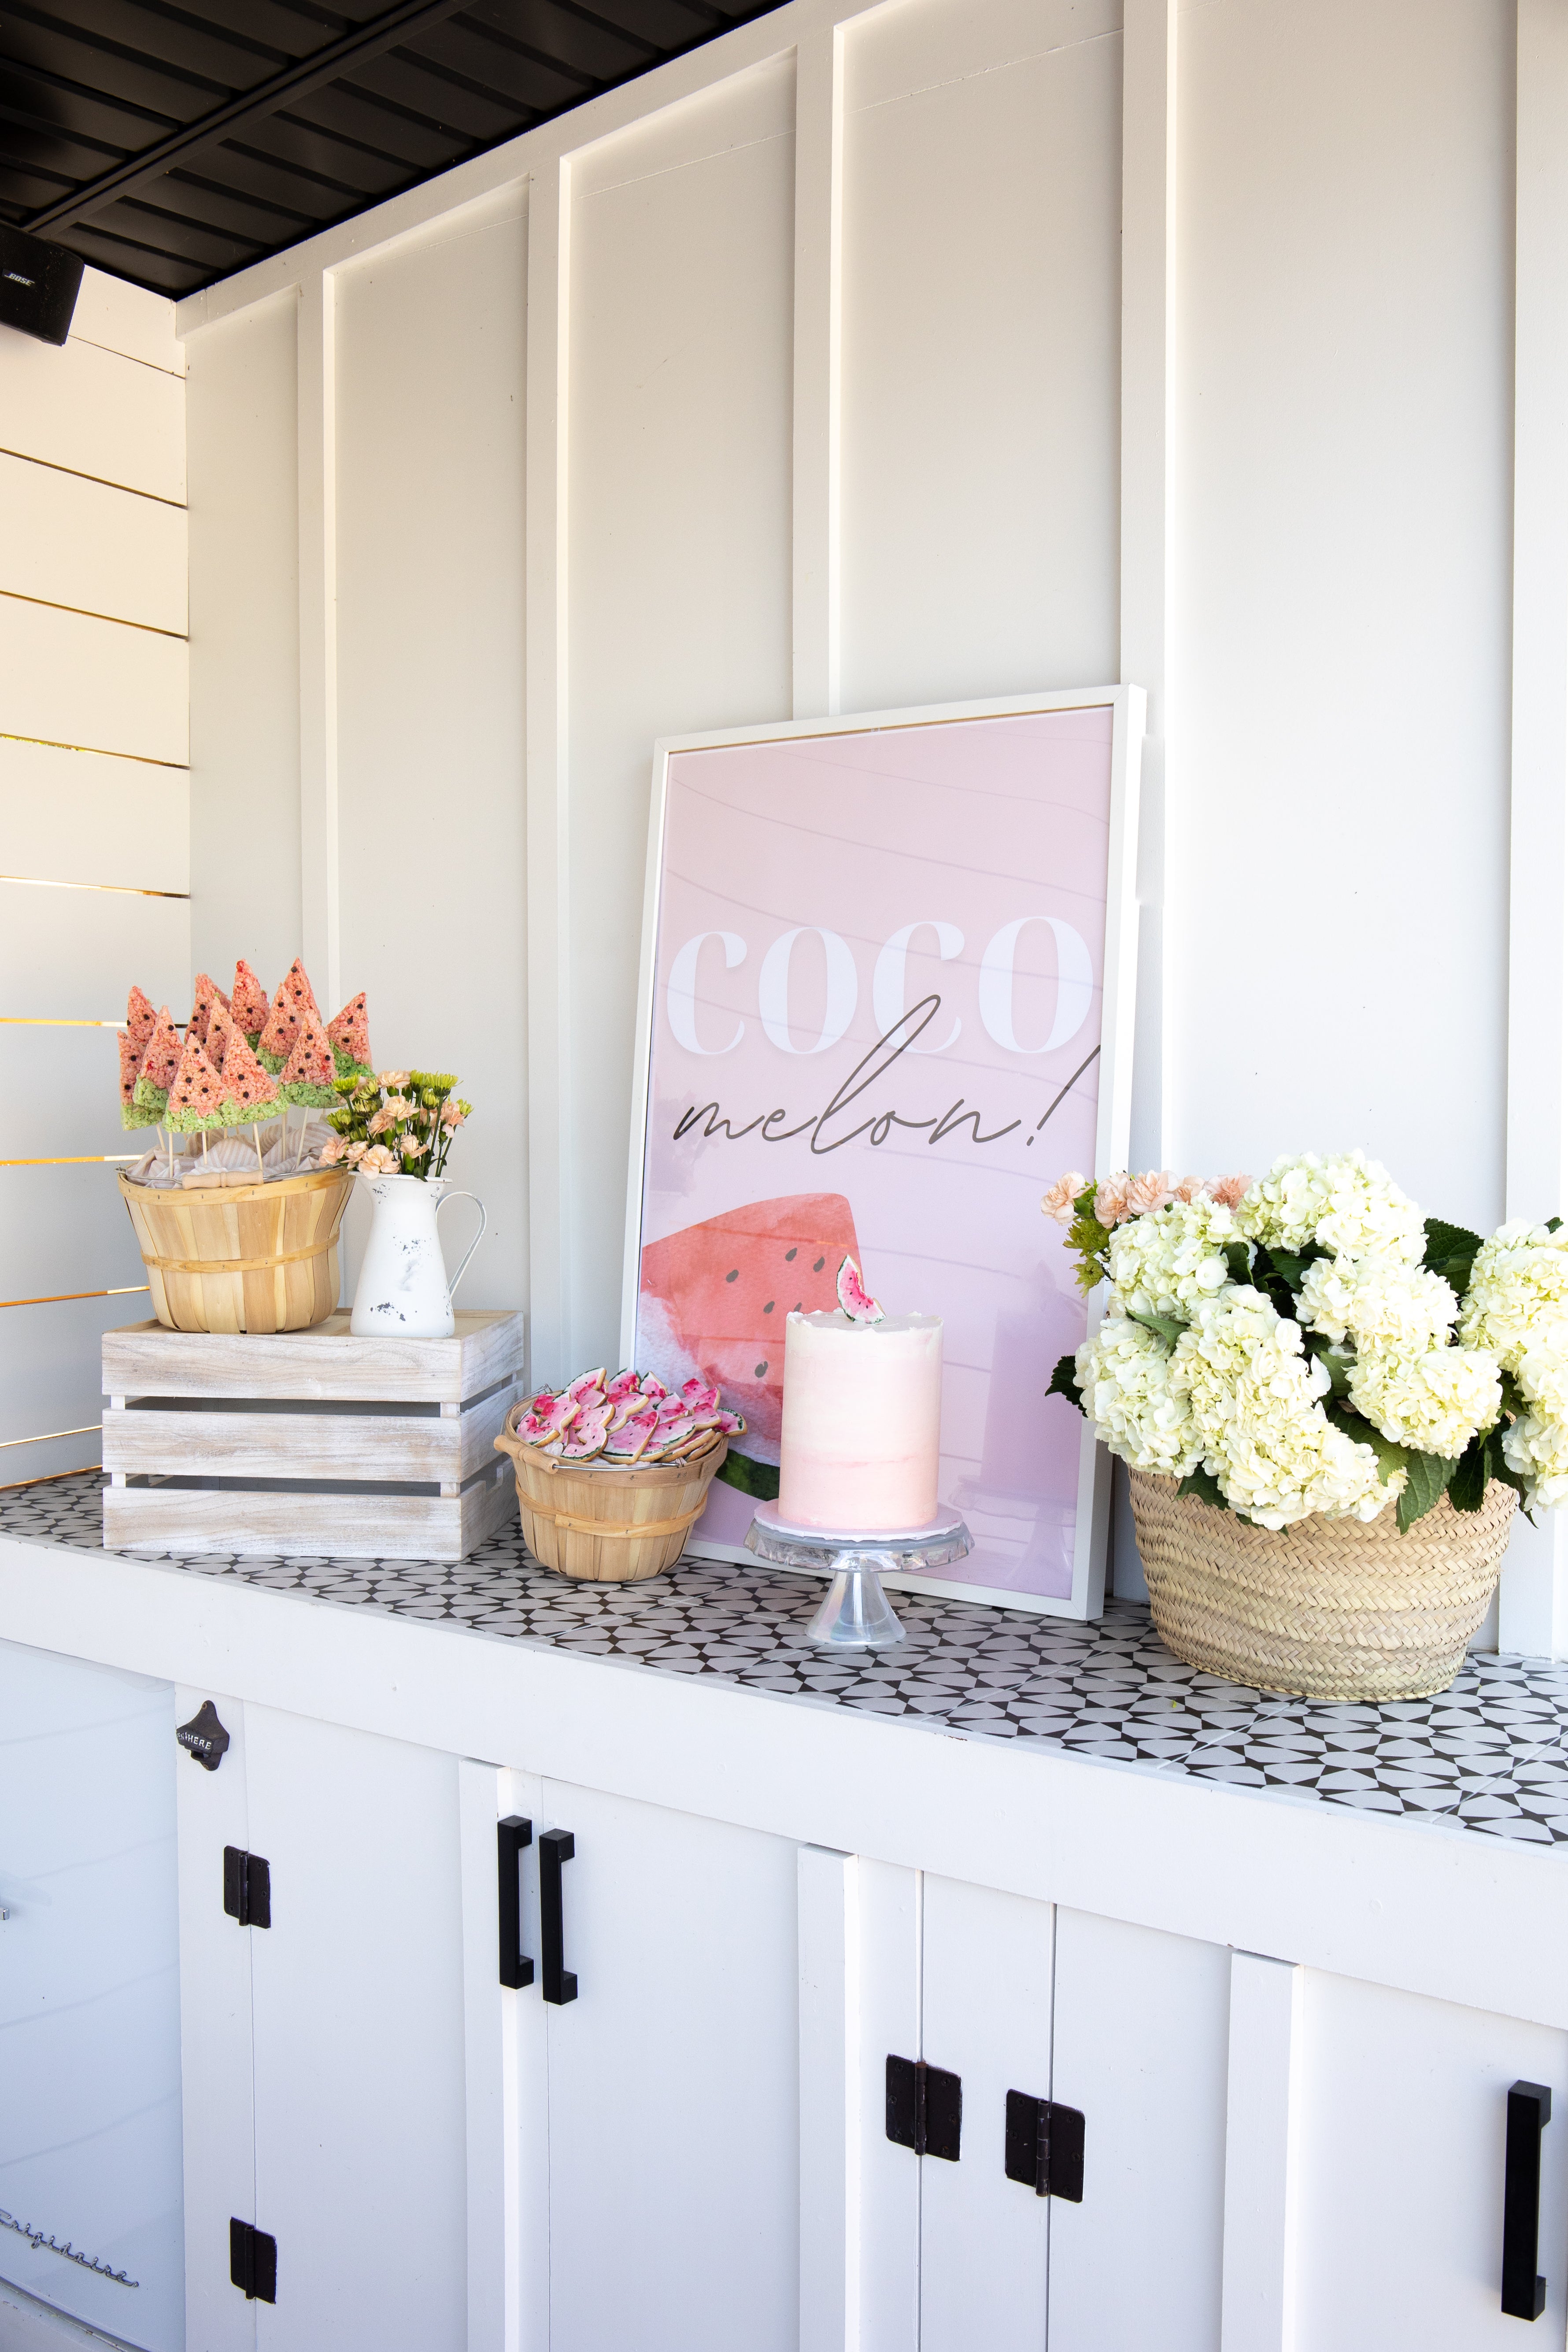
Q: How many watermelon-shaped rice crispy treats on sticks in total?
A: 12